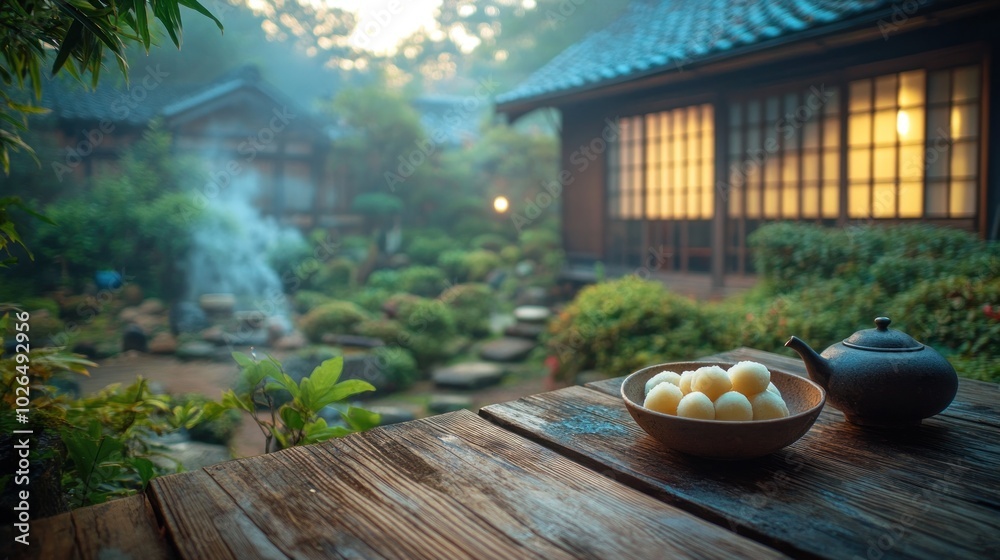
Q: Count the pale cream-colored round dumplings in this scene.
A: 9